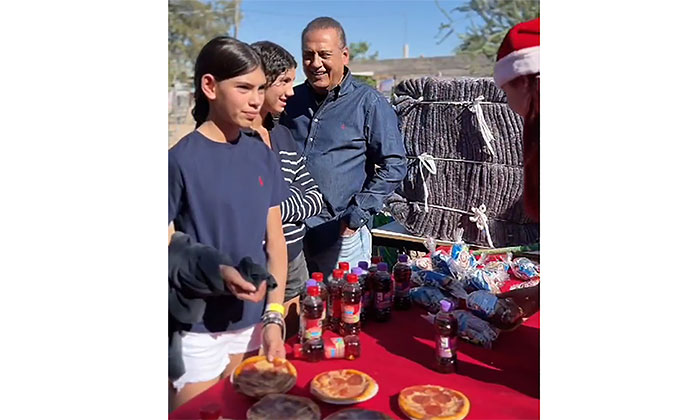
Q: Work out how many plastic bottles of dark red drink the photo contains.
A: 13